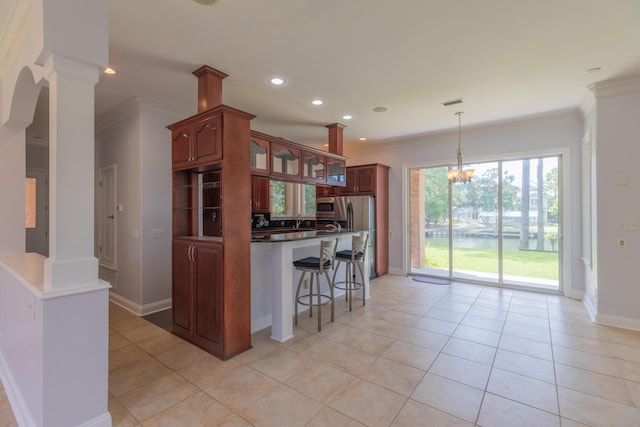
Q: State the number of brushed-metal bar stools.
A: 2